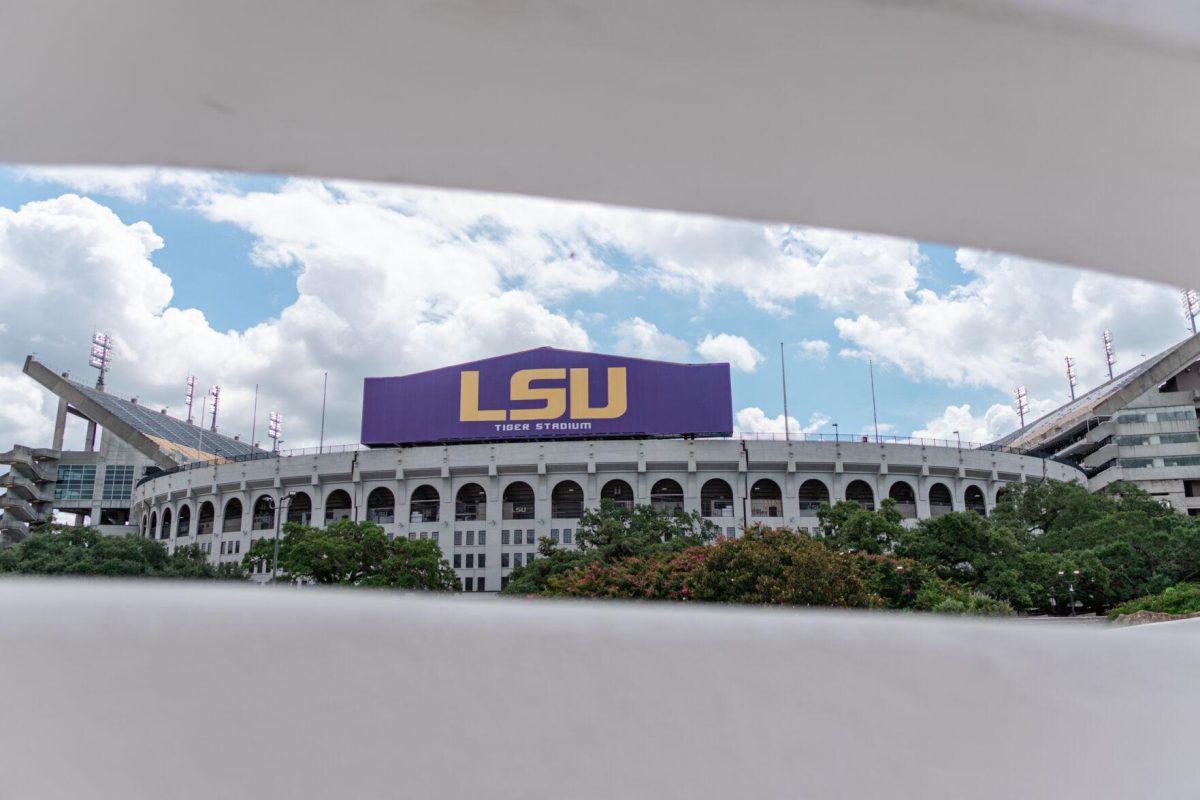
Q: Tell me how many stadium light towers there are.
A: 8